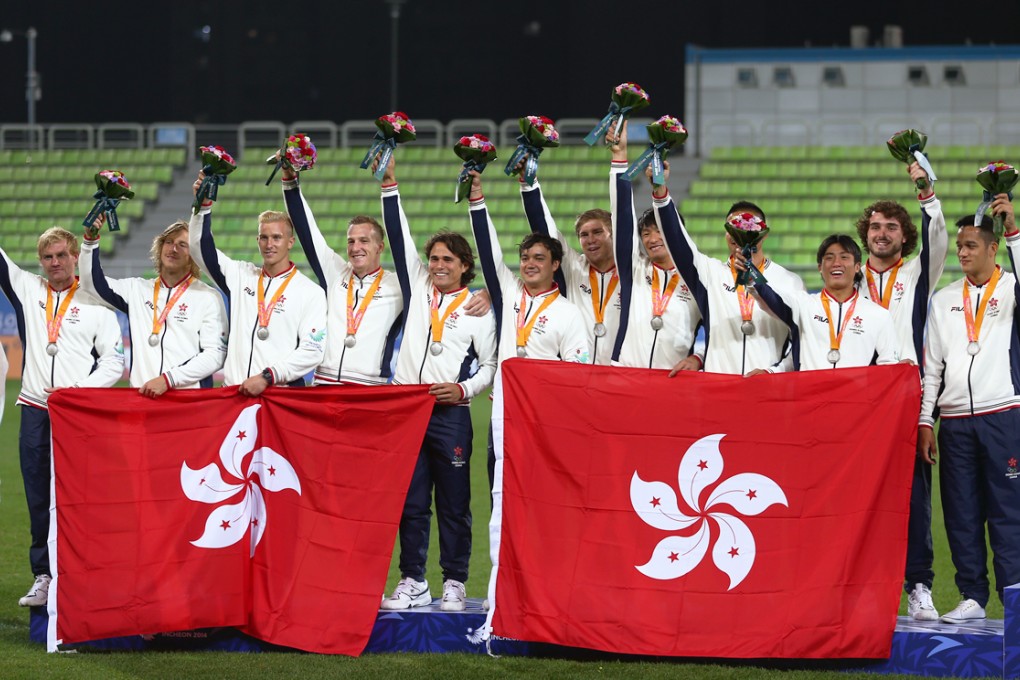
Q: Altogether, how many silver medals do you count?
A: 11